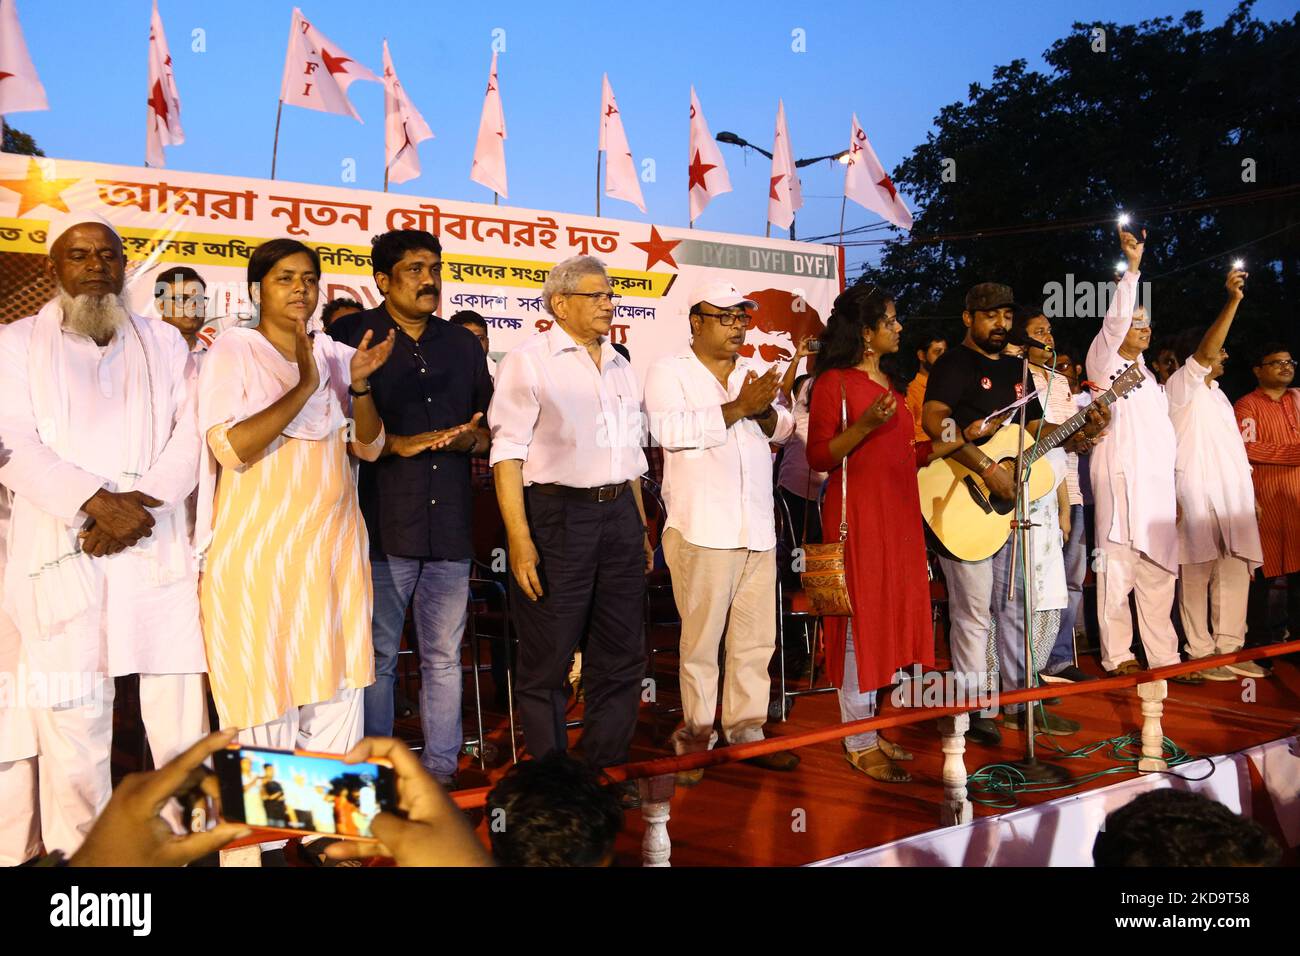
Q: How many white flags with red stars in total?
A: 9